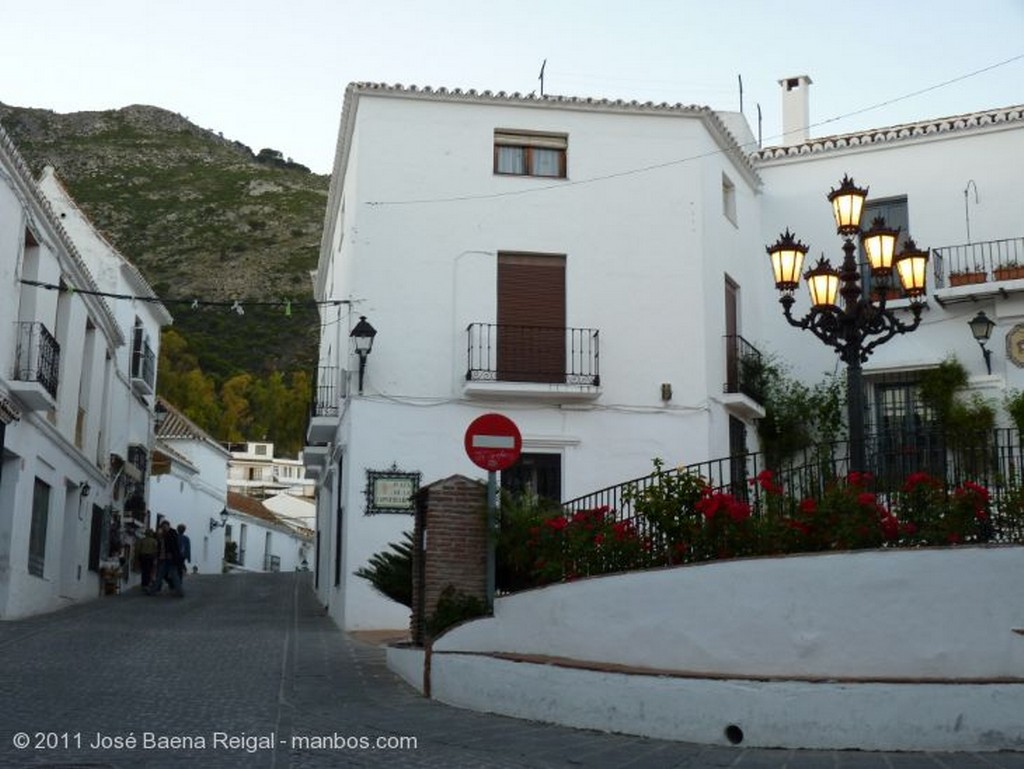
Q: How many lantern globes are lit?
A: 5